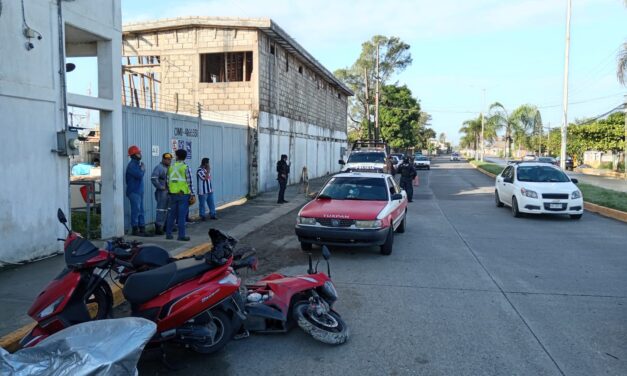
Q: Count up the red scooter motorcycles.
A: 2